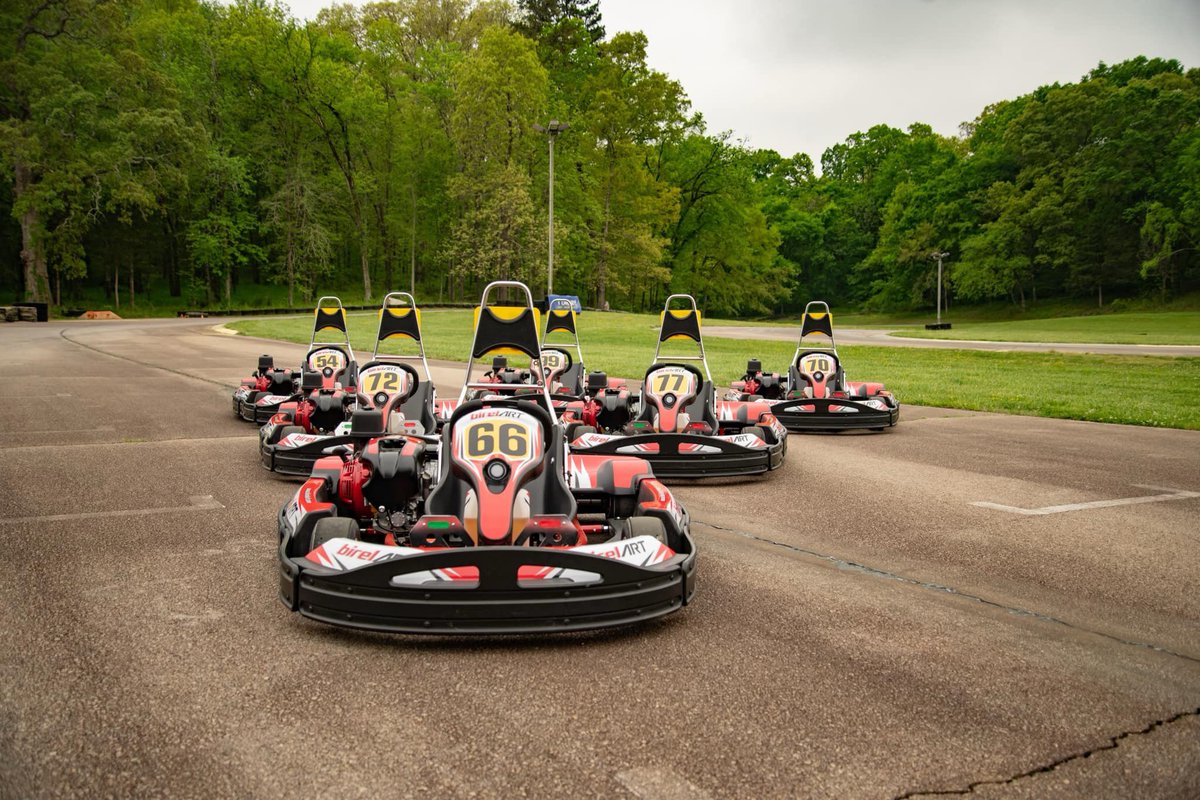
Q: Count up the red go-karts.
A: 6